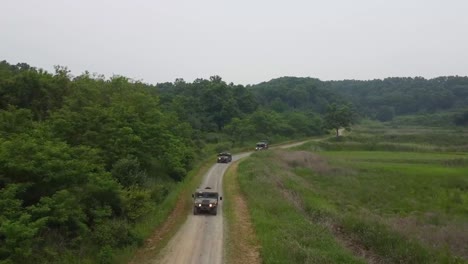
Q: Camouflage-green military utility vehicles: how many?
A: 3